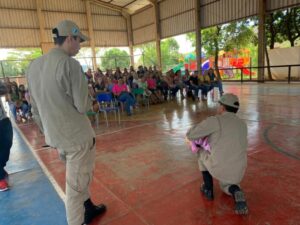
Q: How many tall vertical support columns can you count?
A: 6